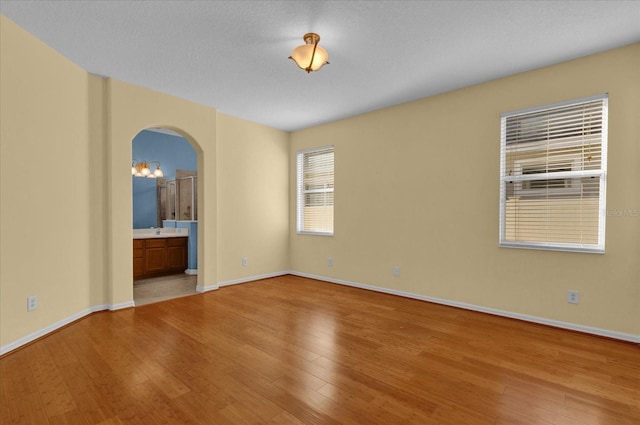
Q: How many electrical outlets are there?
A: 5